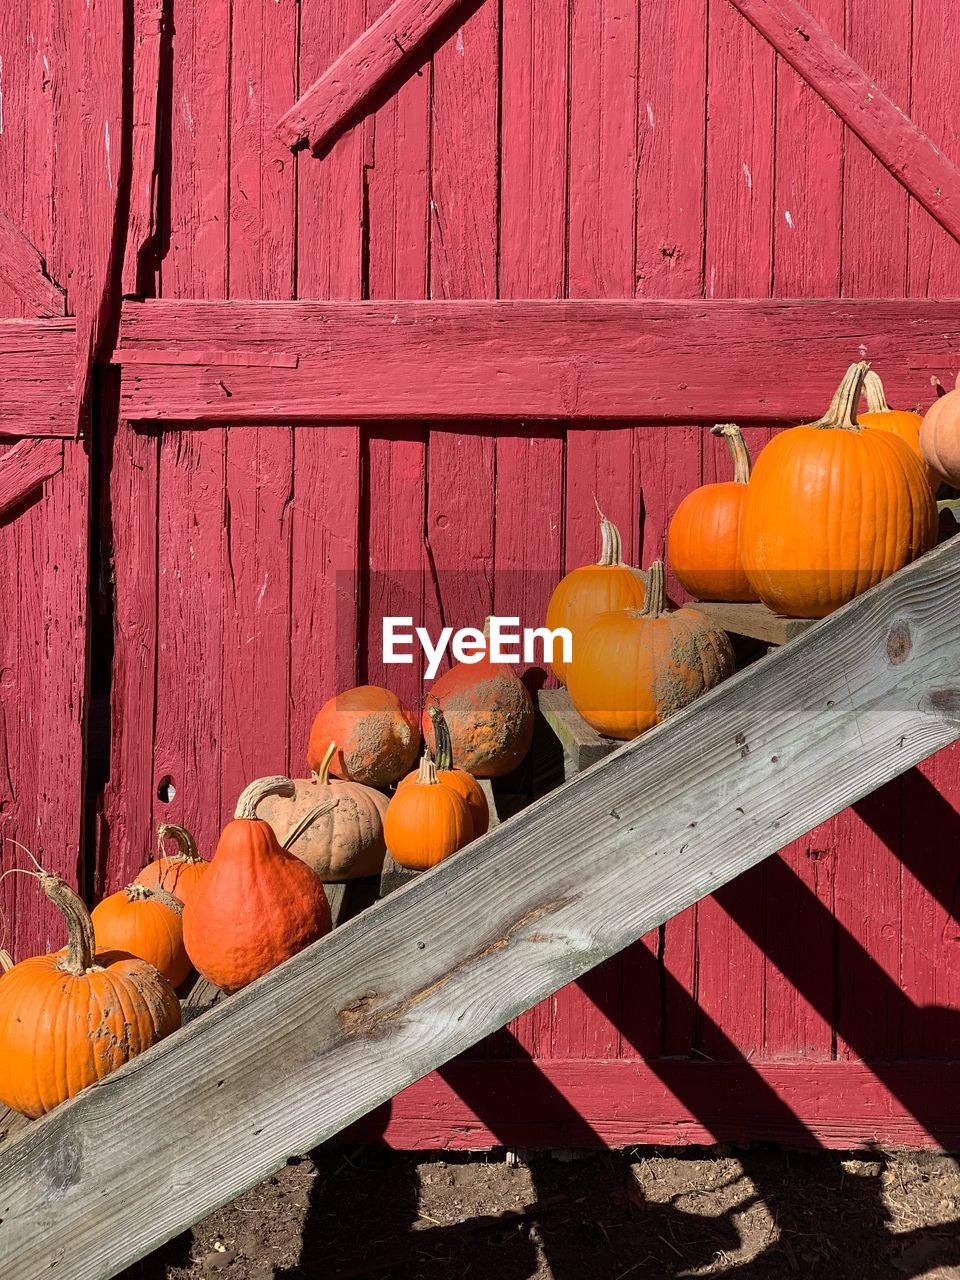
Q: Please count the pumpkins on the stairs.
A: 15